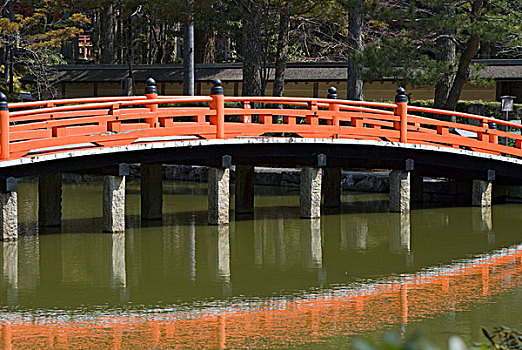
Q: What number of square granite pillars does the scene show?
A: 11